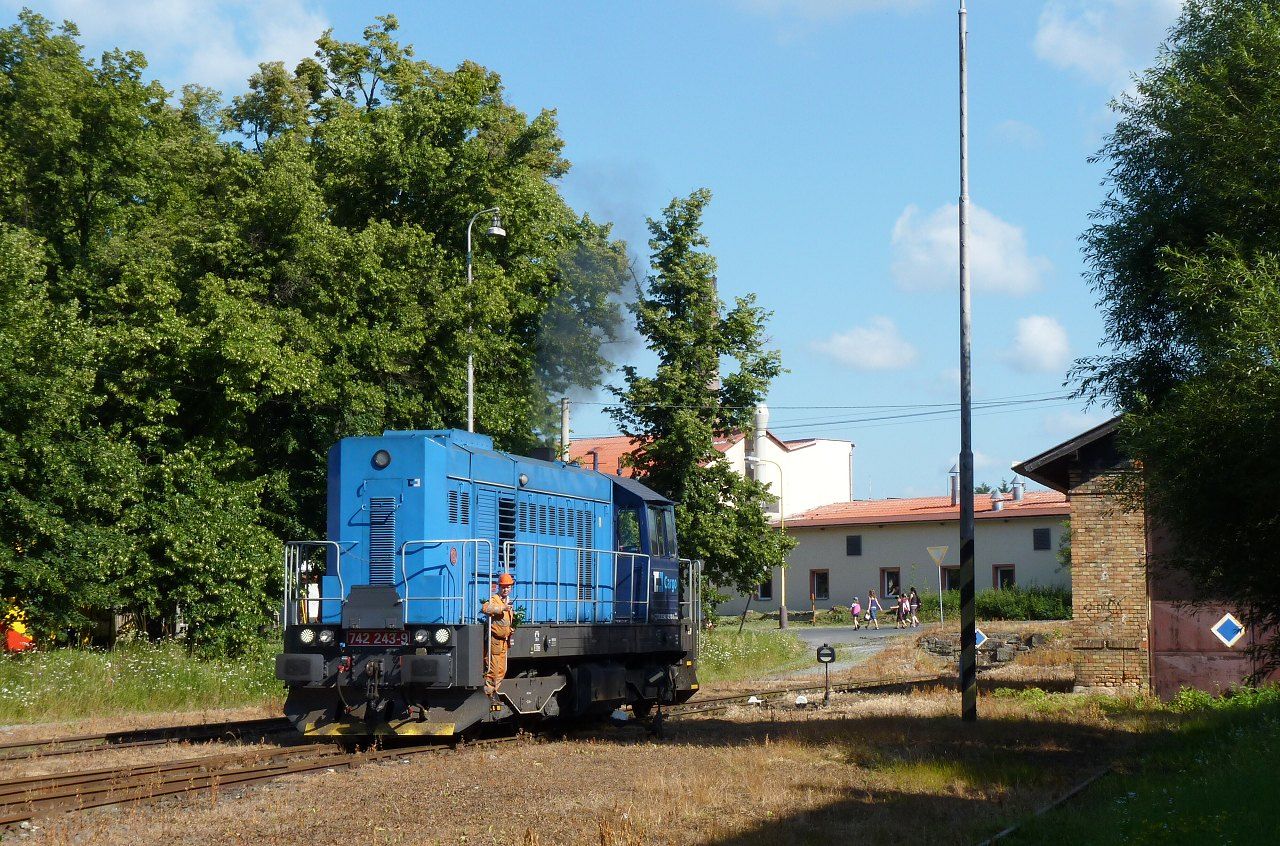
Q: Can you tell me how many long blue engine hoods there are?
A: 1